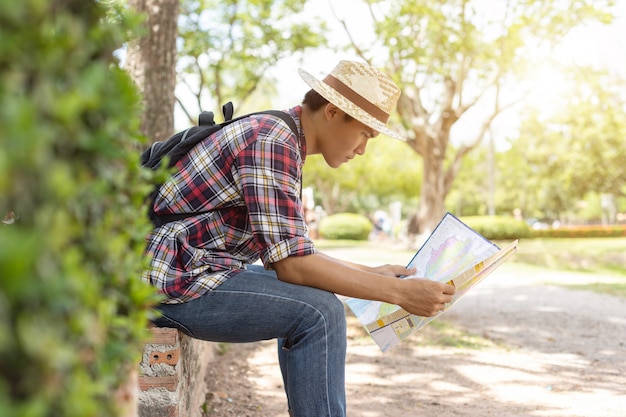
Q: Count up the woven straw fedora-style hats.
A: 1